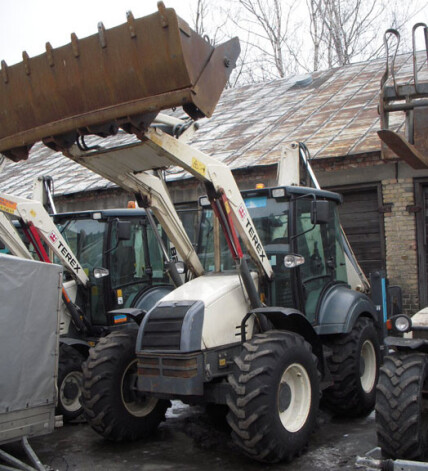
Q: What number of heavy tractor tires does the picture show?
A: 5